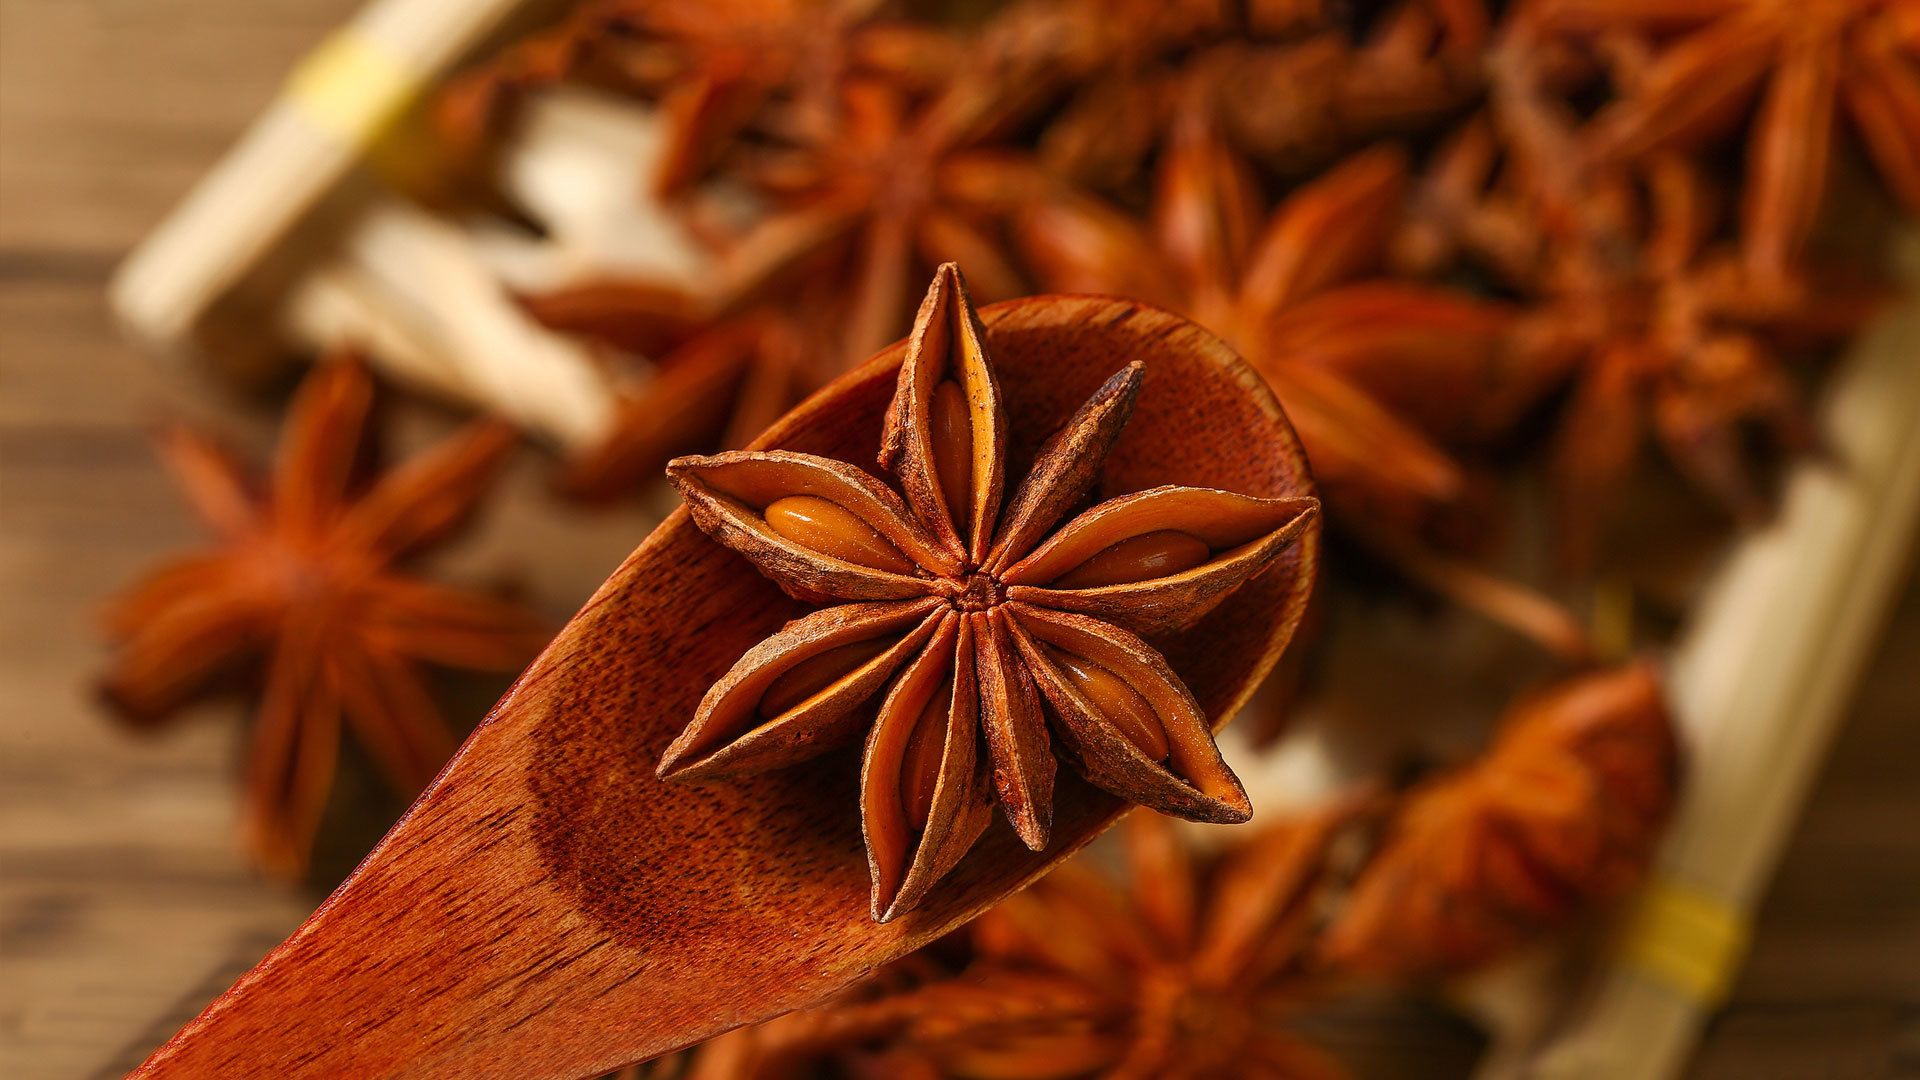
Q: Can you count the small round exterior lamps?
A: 0